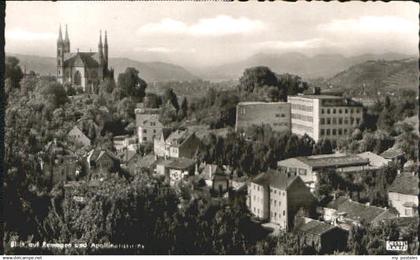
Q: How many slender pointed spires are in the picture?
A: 4